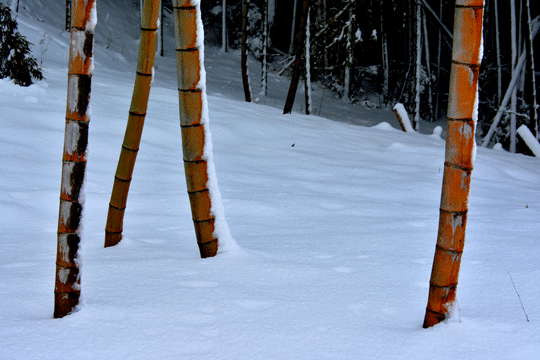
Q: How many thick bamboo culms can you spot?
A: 4